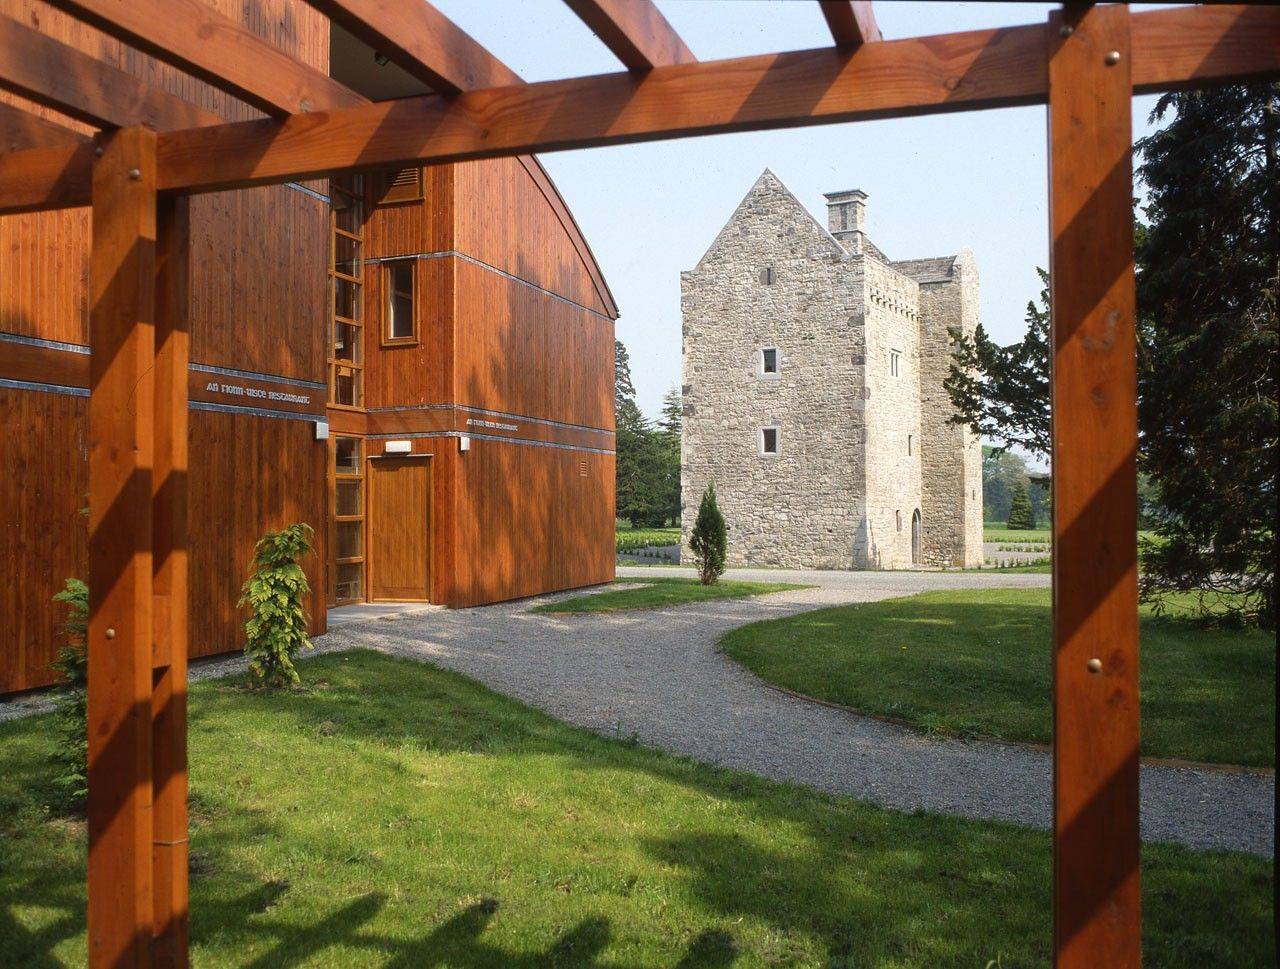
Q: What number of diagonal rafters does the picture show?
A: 6